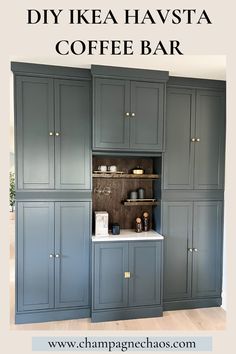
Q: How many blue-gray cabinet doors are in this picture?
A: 12